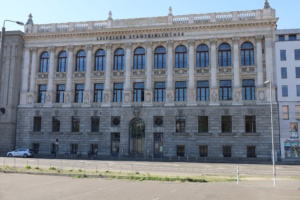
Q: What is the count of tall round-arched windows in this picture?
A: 11